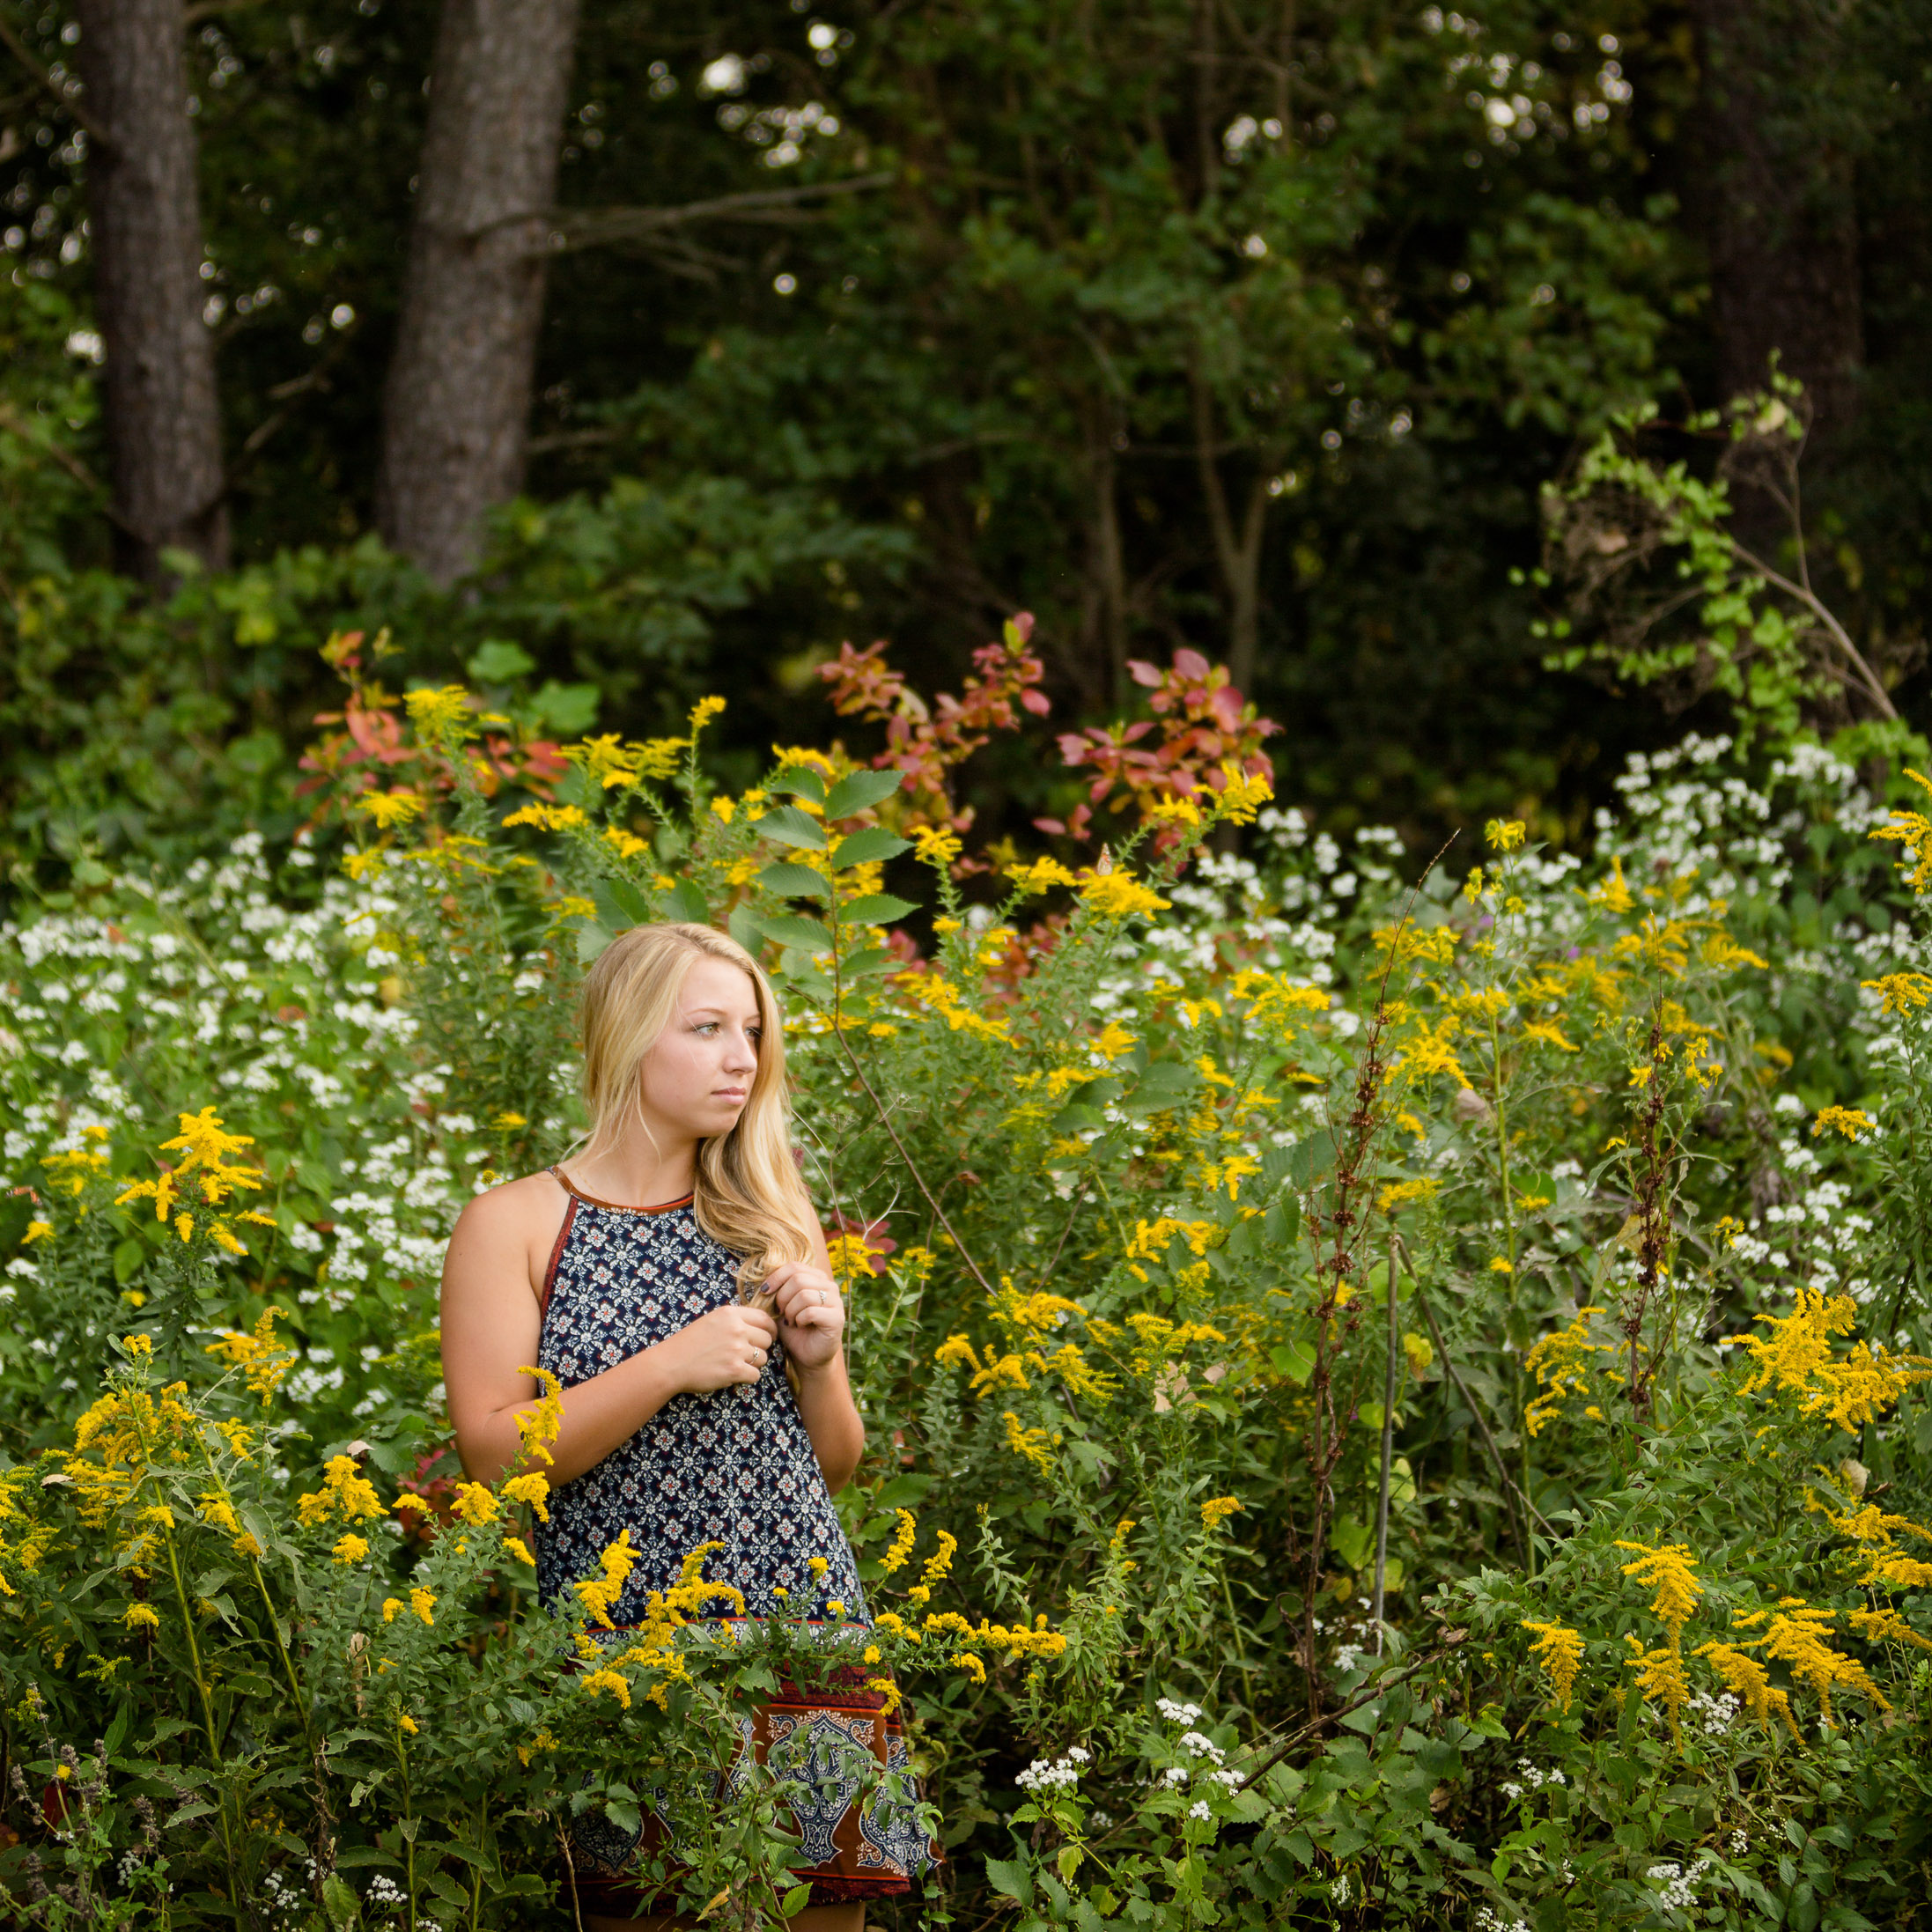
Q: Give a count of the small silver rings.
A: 2